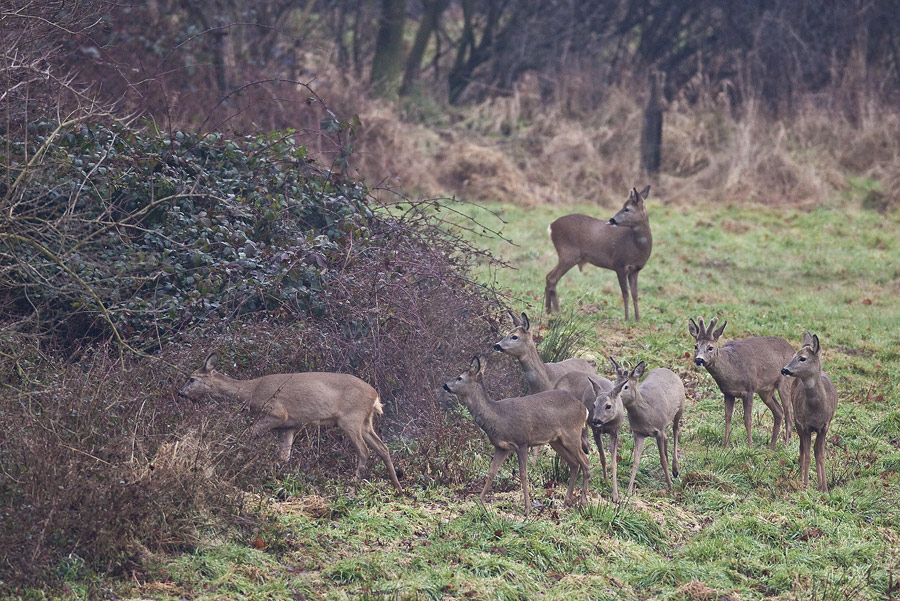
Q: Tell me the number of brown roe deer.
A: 8